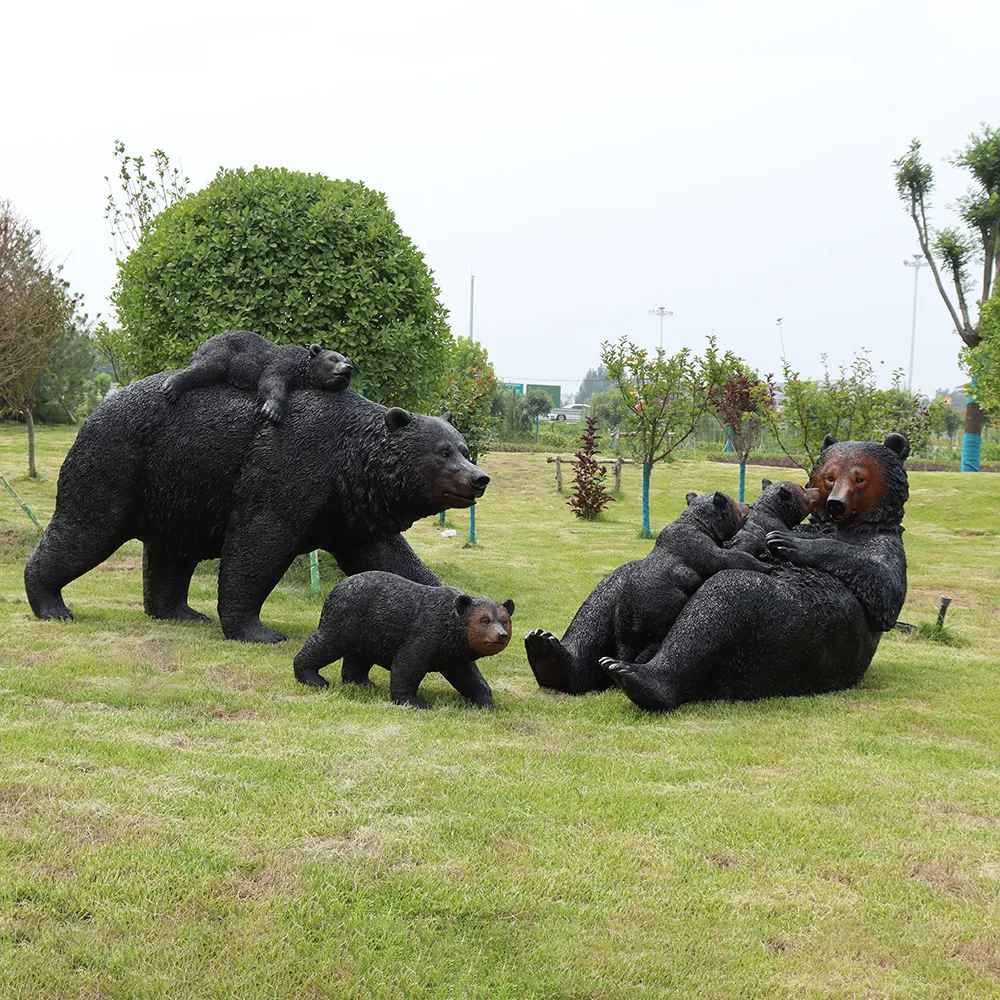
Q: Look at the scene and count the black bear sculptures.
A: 6